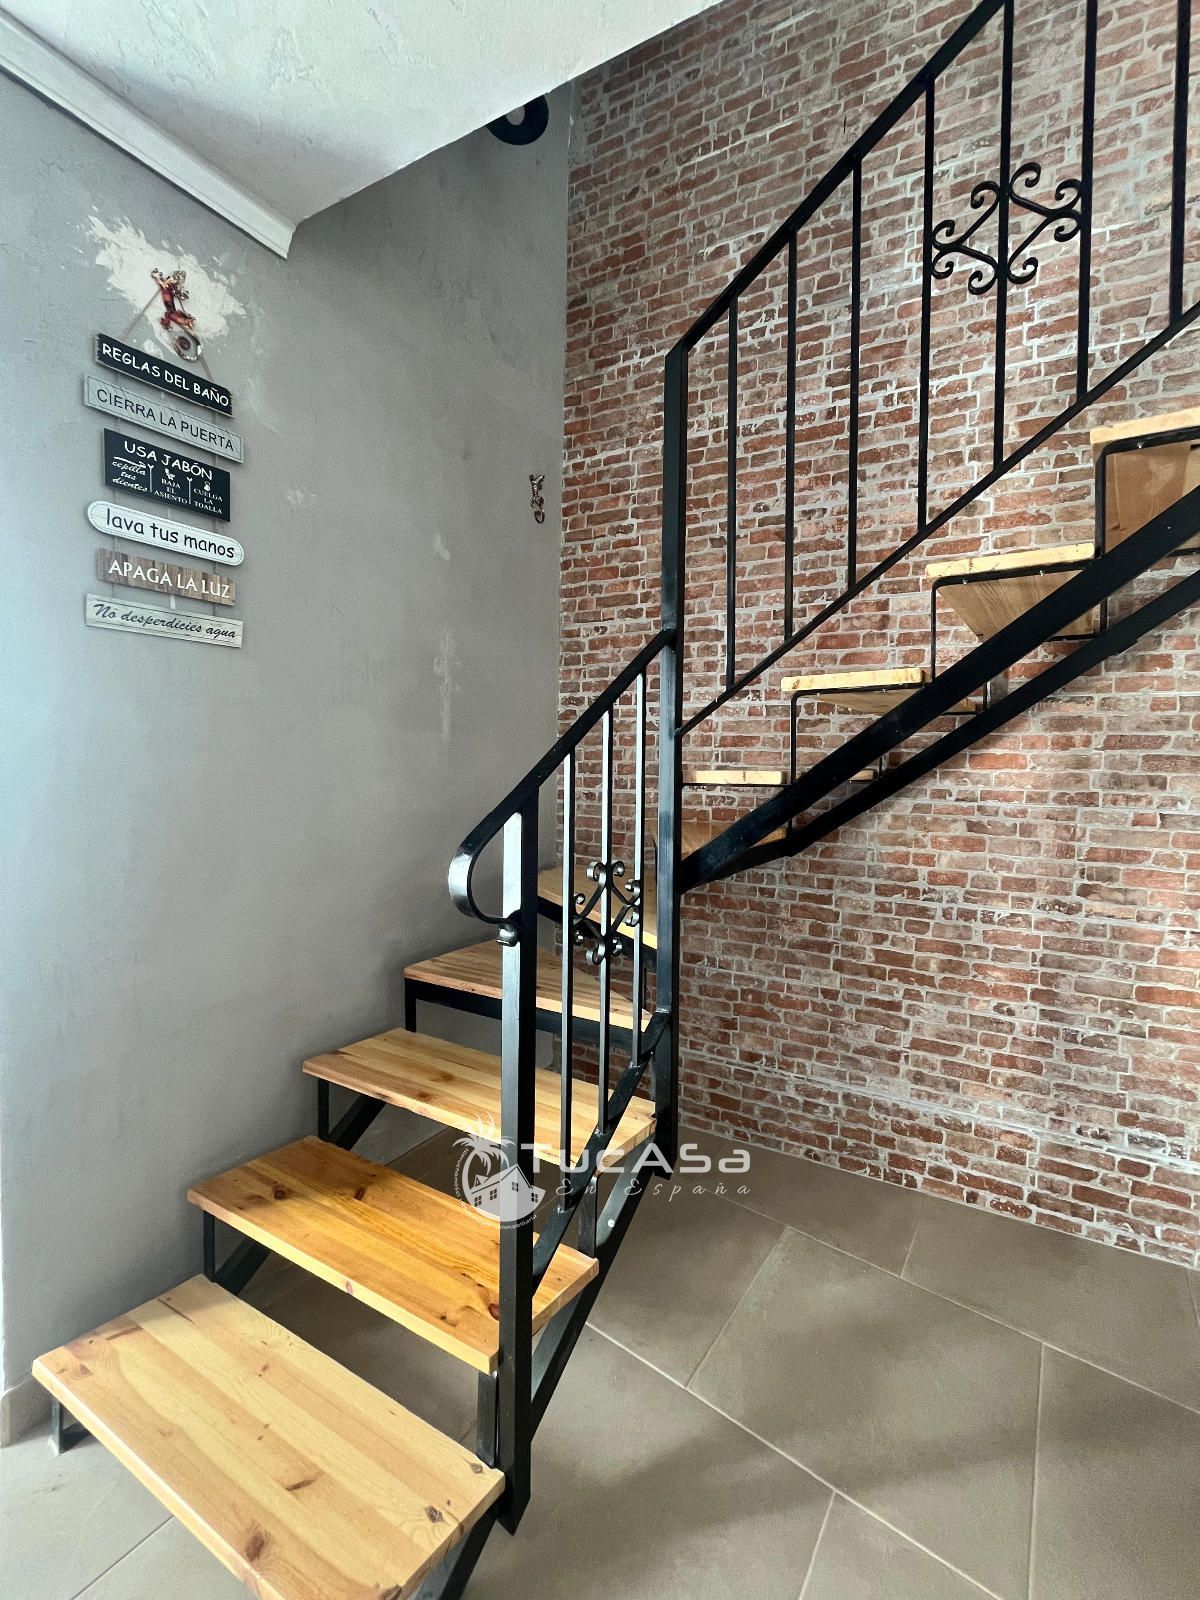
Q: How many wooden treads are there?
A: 10